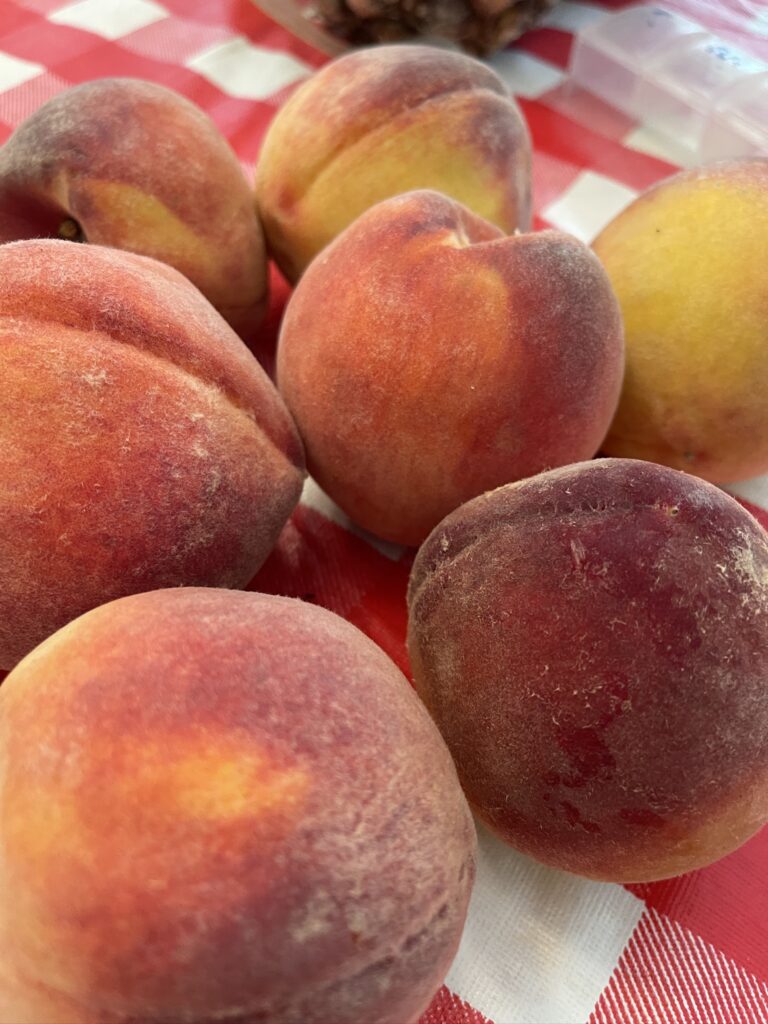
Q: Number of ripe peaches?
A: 7